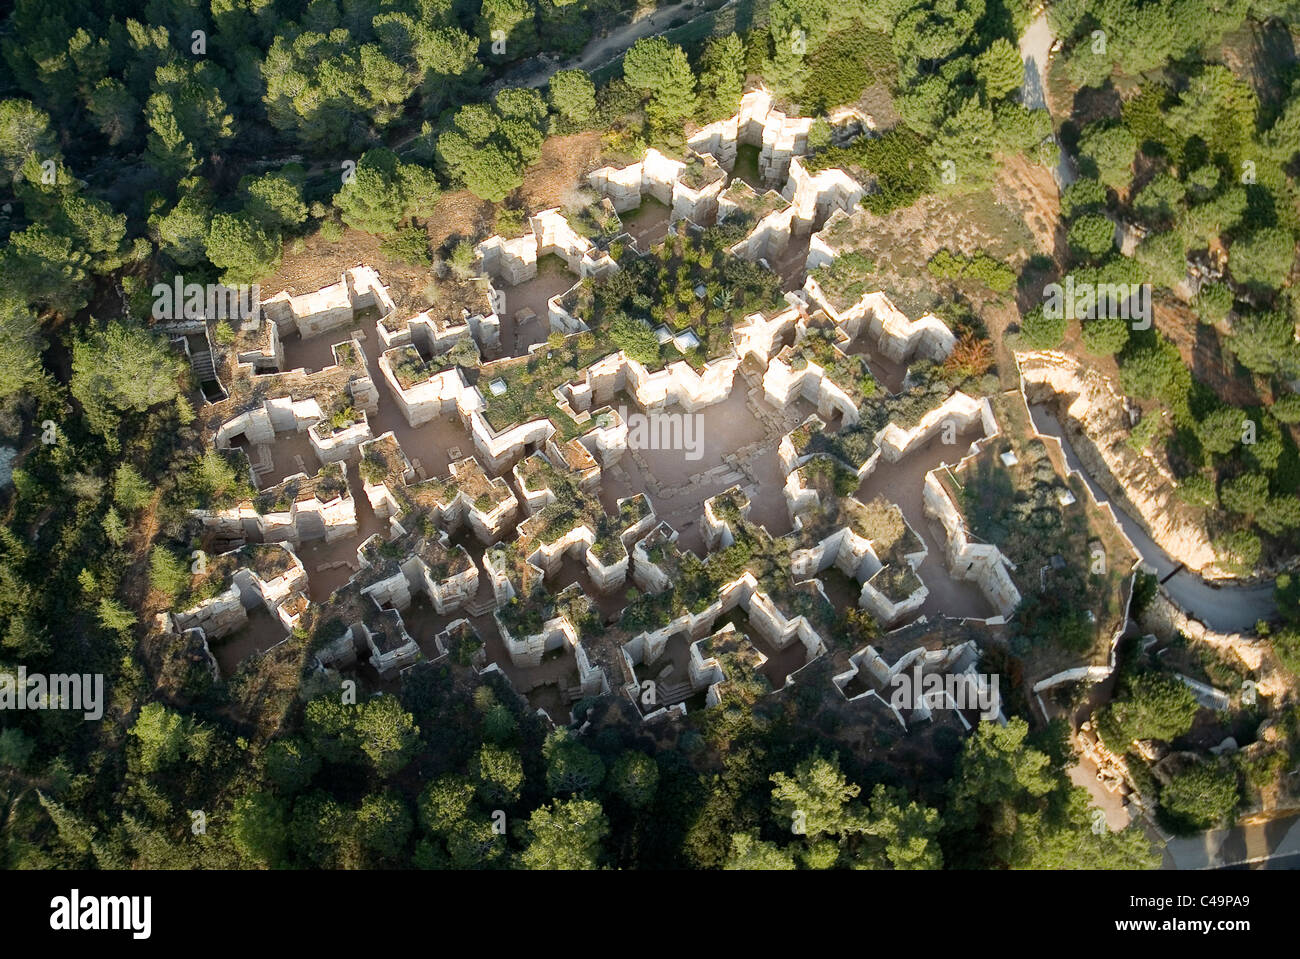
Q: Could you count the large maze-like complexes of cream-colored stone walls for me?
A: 1